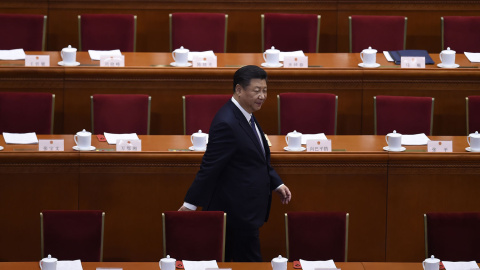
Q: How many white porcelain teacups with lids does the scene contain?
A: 14